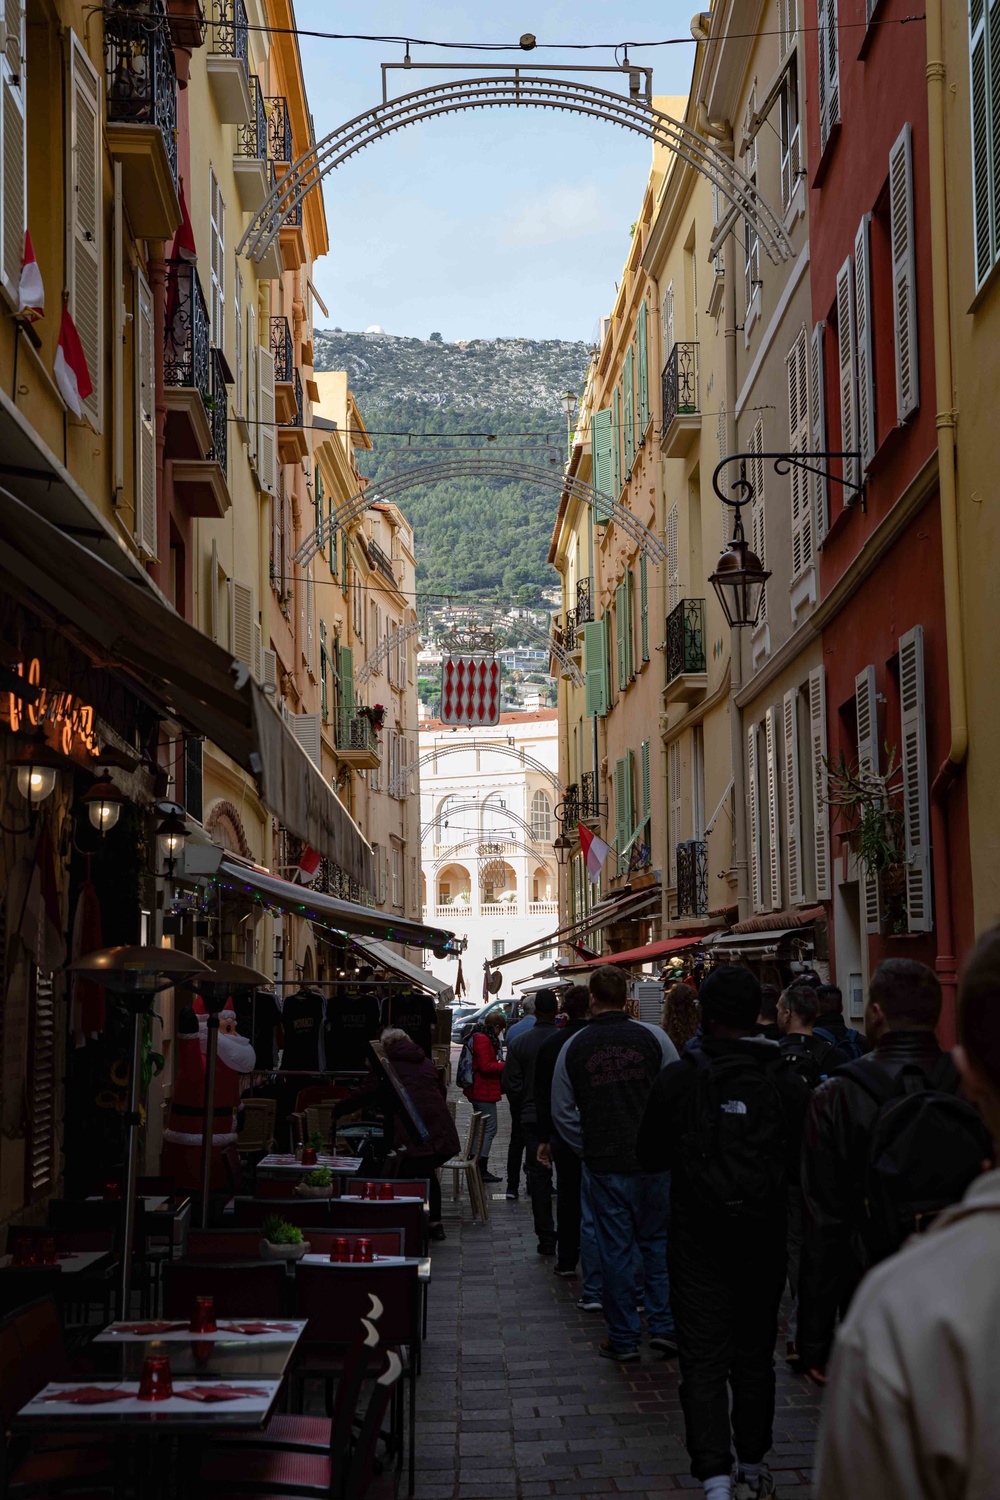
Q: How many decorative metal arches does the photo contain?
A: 6